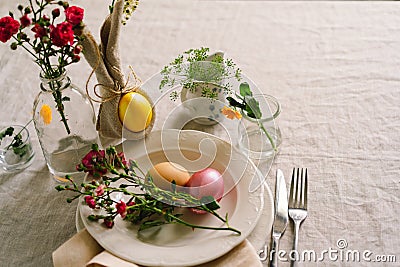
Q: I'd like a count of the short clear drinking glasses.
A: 2